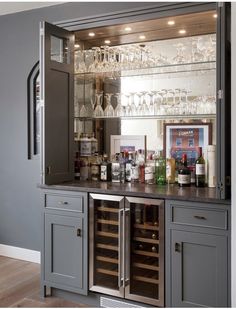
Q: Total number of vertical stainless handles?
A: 2